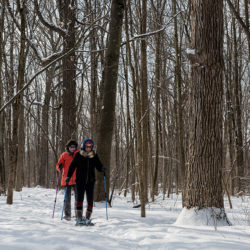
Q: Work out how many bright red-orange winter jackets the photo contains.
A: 1